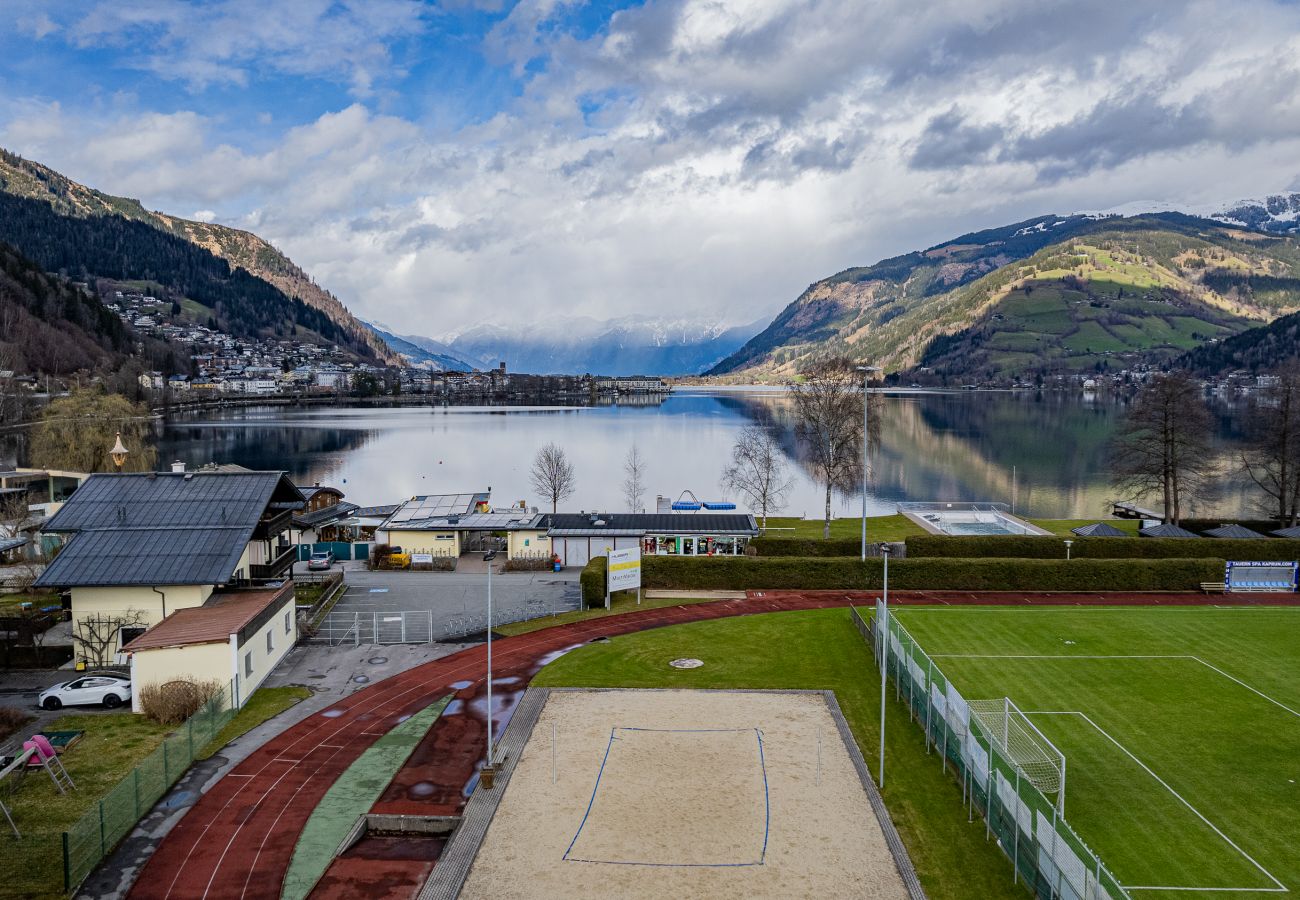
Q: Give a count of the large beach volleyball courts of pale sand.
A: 1